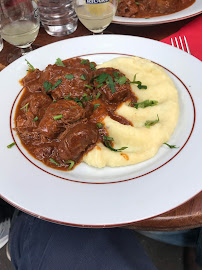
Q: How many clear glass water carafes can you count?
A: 1